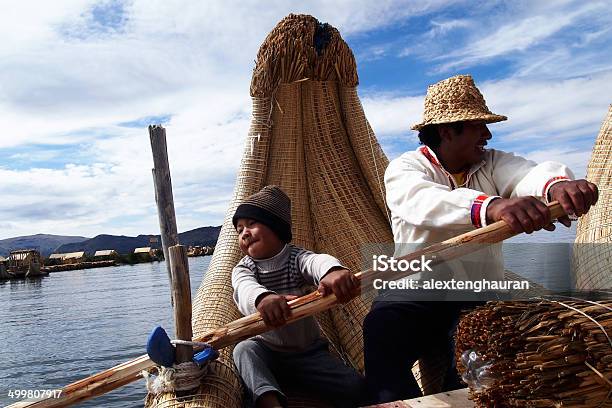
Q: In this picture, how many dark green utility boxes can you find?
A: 0